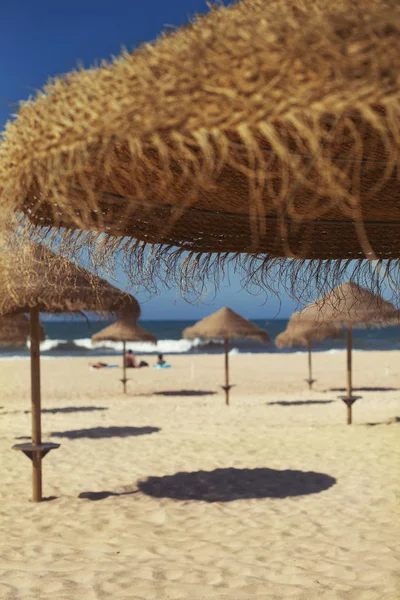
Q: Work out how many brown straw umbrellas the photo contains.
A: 7